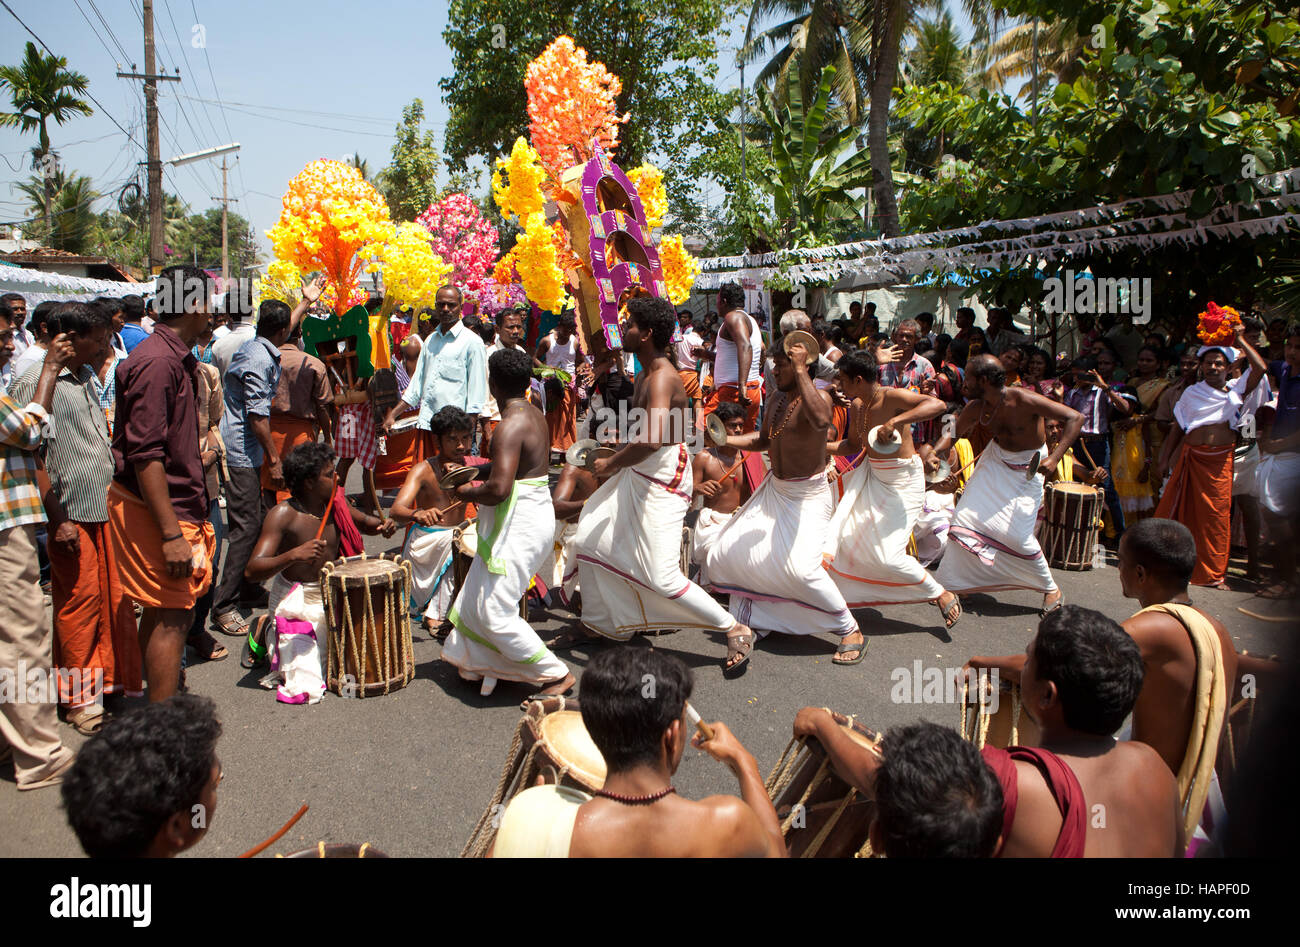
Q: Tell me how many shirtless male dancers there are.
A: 5